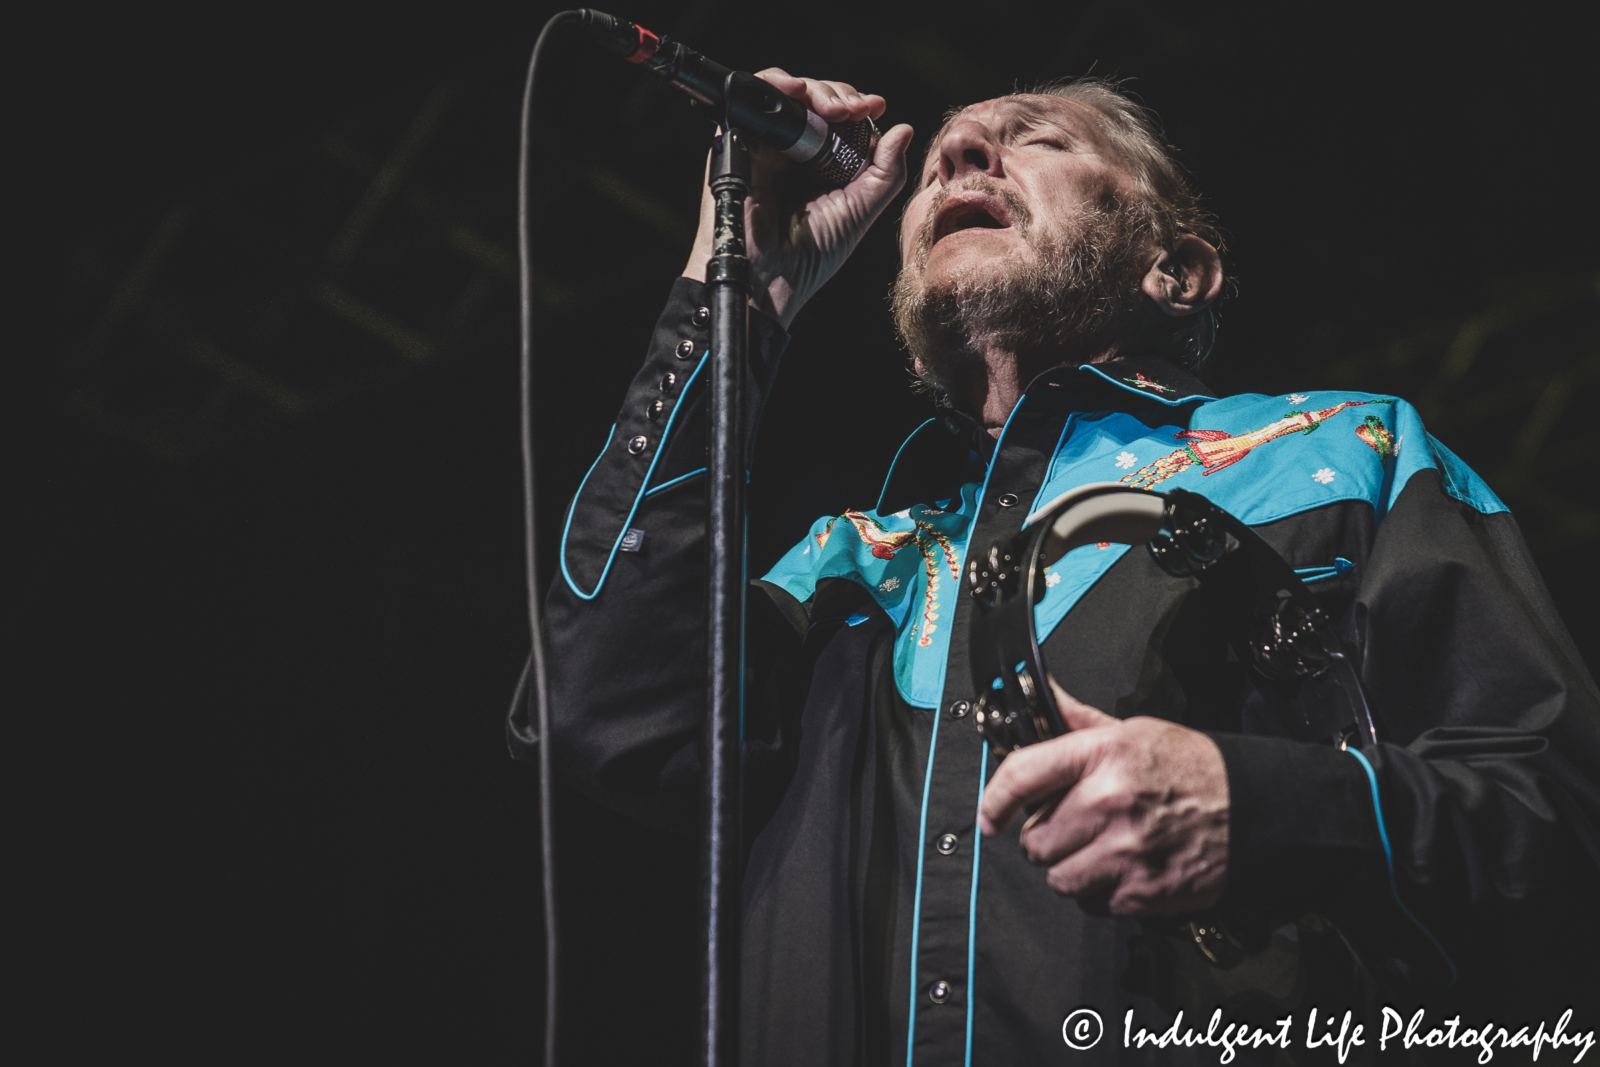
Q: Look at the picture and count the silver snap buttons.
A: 9